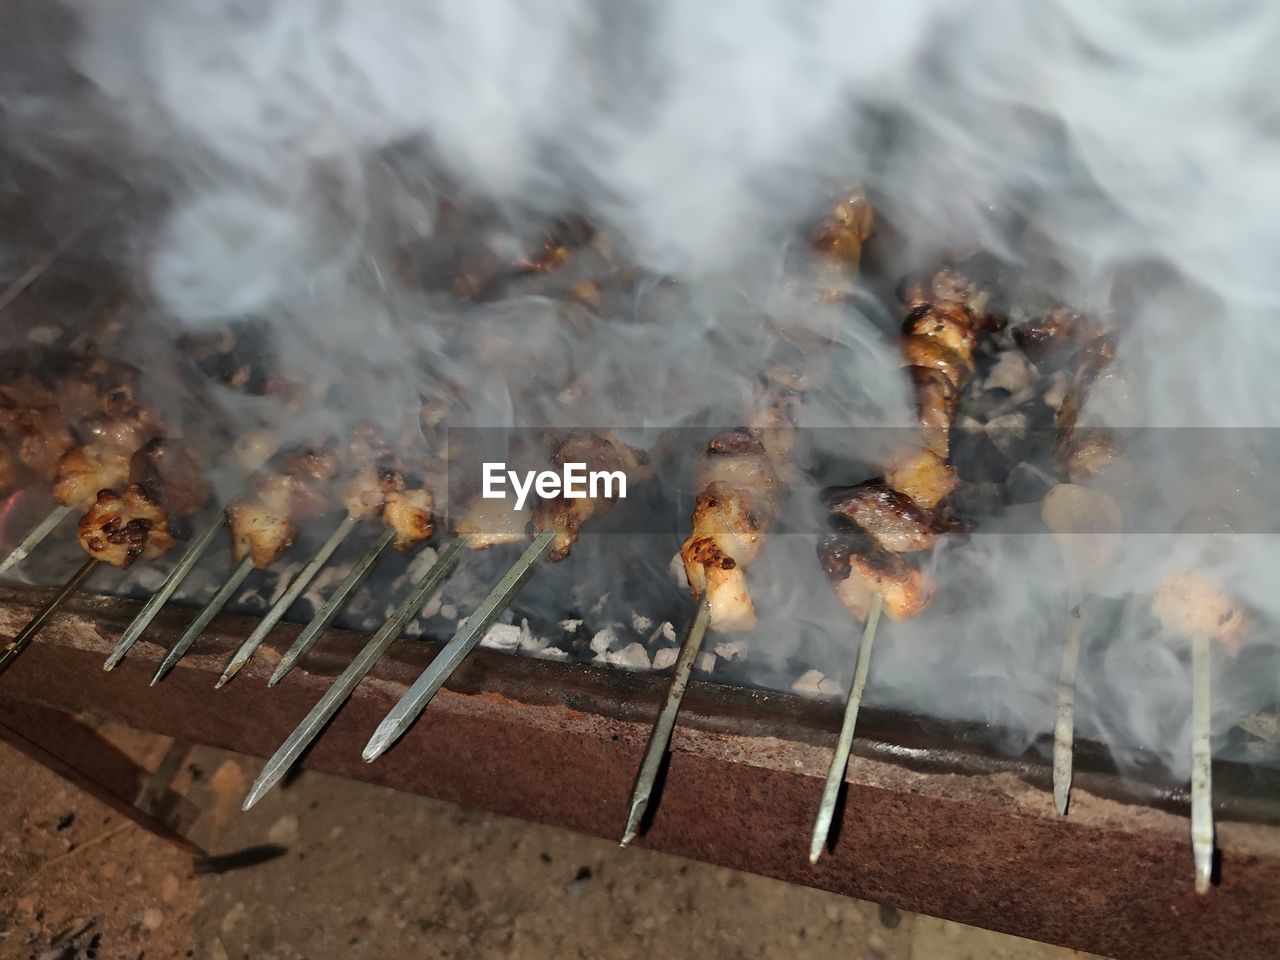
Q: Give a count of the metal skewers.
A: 12